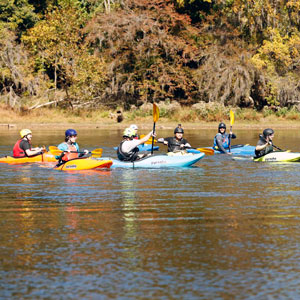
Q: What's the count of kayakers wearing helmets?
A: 7